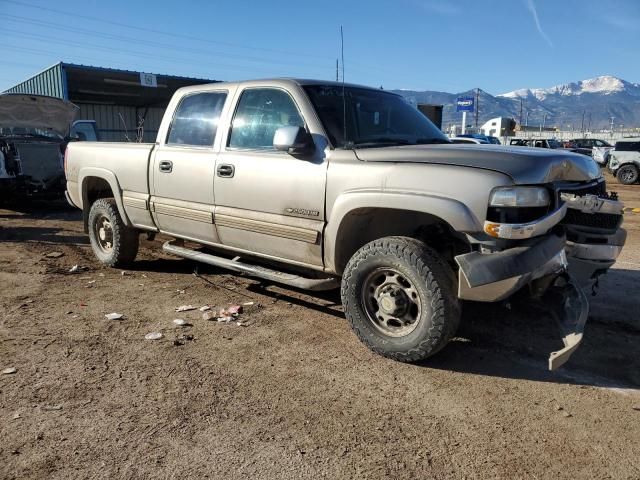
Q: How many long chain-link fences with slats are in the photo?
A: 1